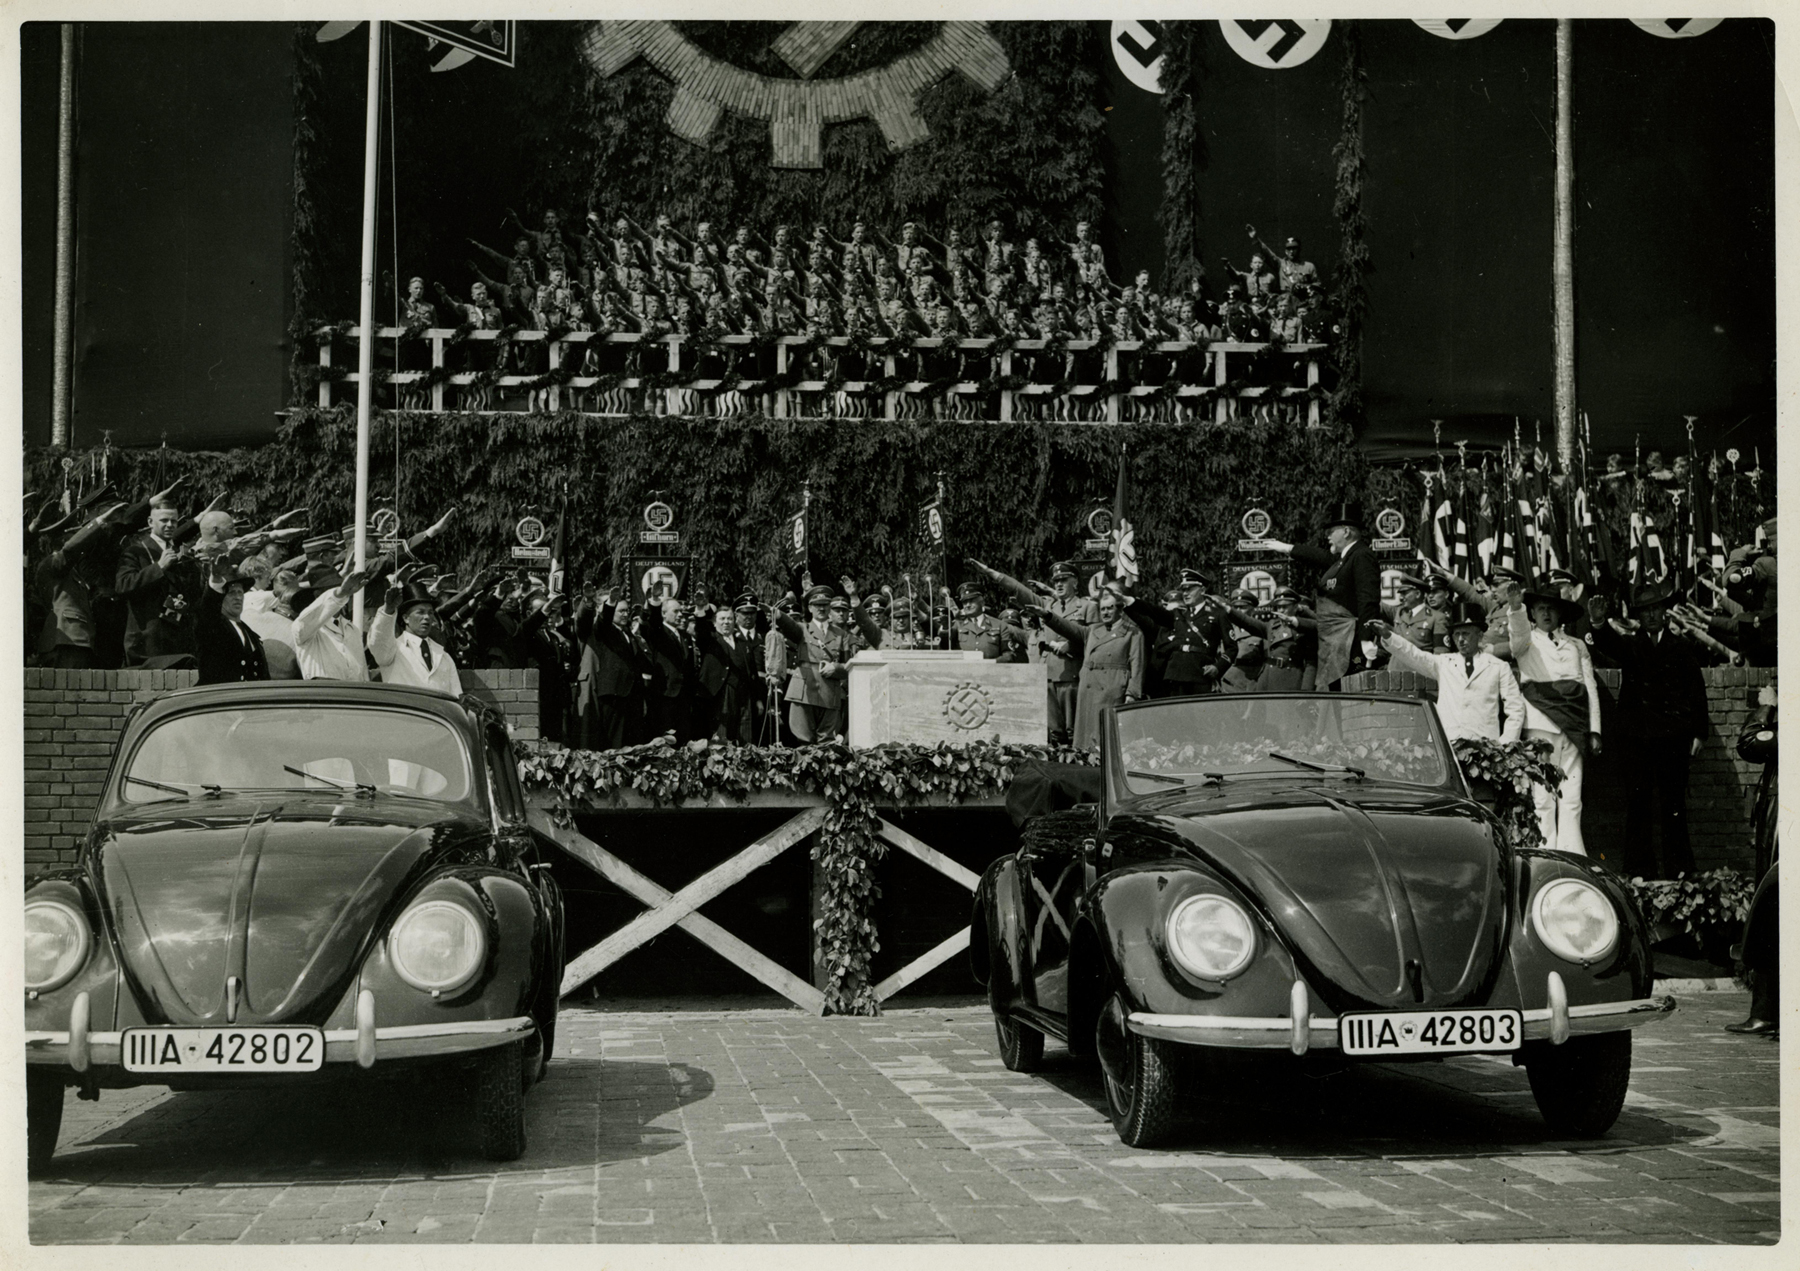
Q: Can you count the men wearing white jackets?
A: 4